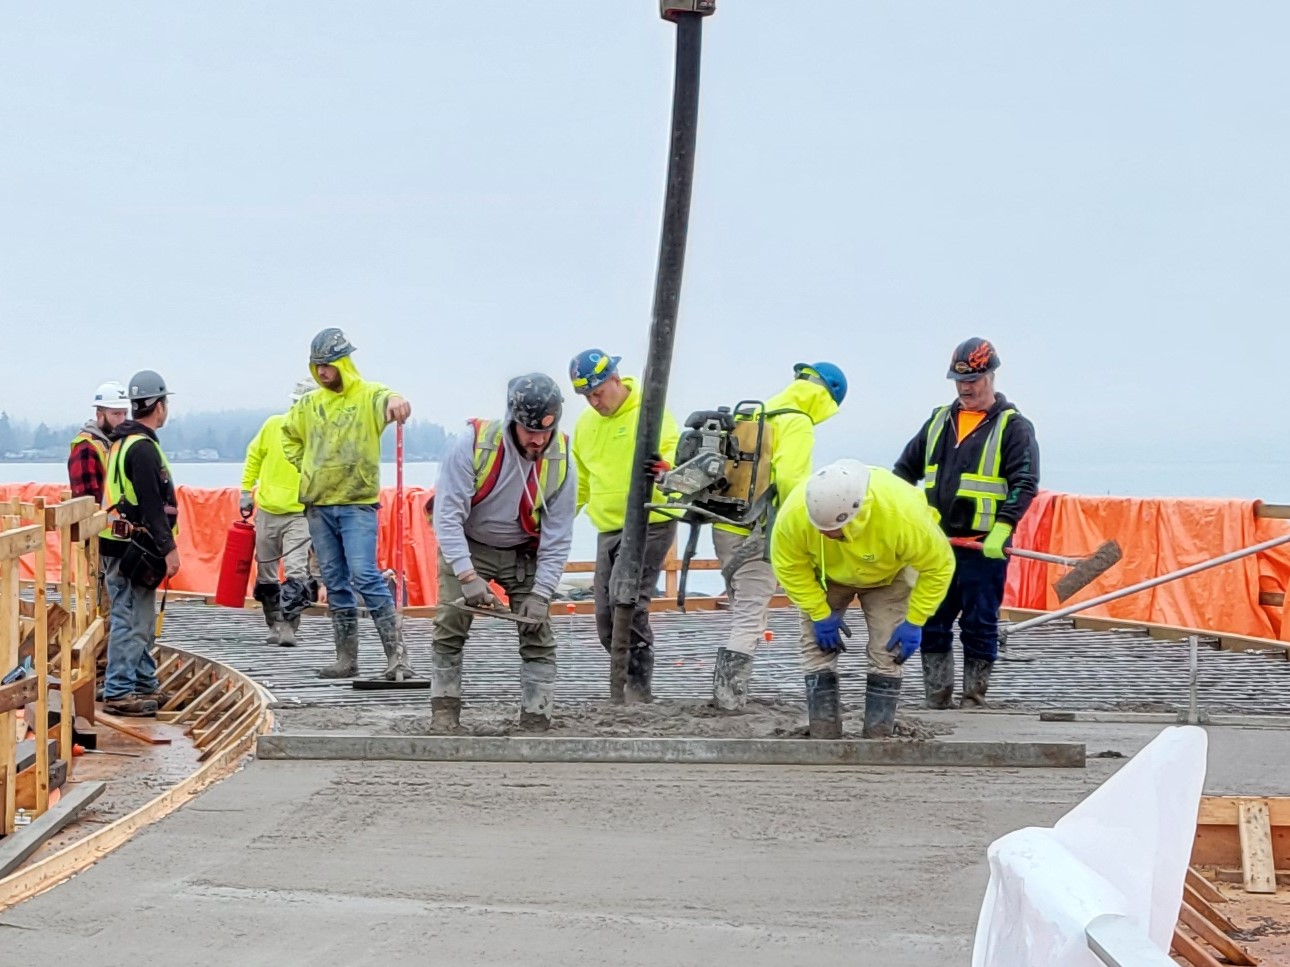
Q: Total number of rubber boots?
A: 12